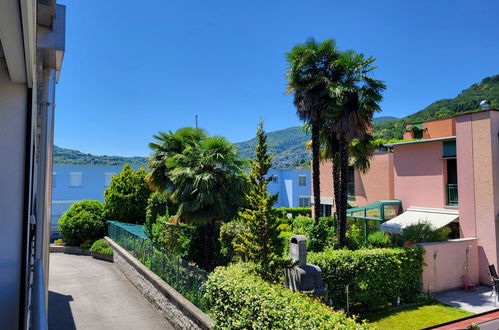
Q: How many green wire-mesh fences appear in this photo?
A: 1